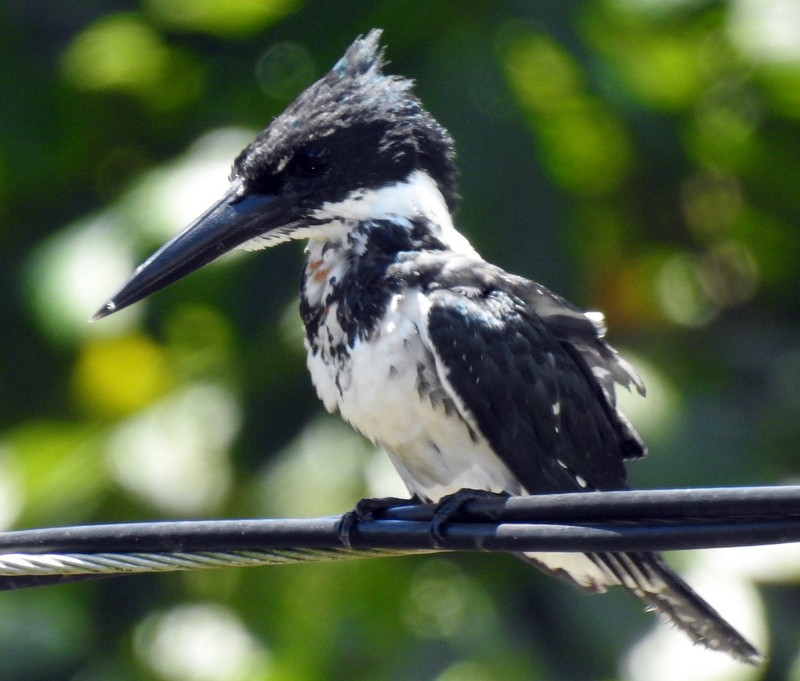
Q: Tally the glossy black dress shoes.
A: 0